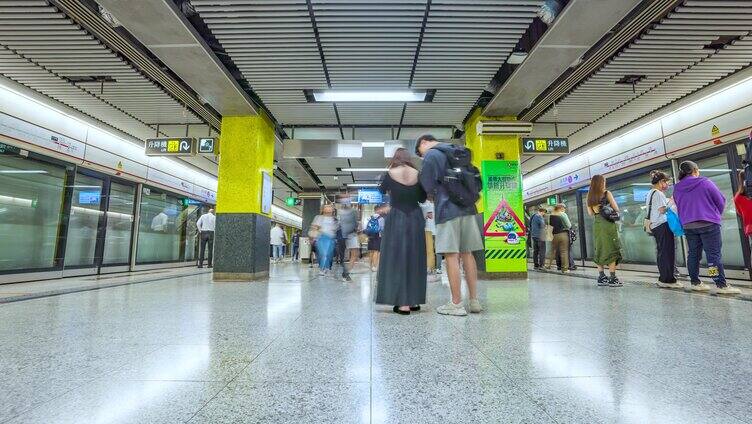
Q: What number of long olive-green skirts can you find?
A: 1